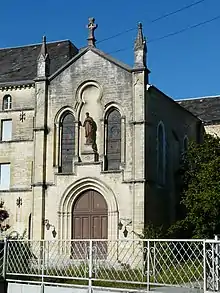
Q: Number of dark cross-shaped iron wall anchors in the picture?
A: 2